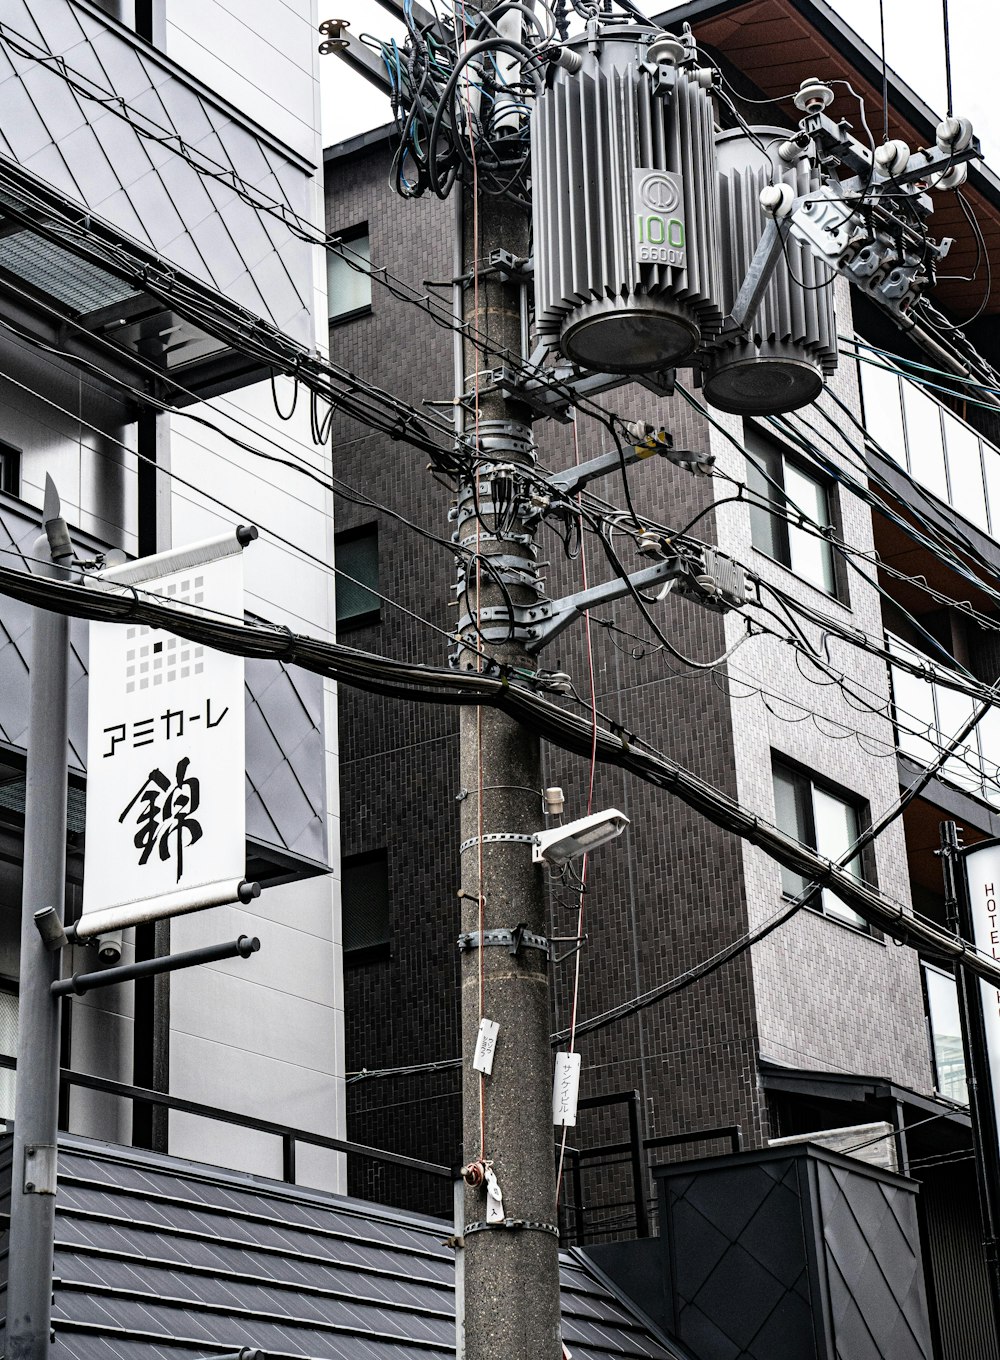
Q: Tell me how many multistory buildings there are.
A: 2